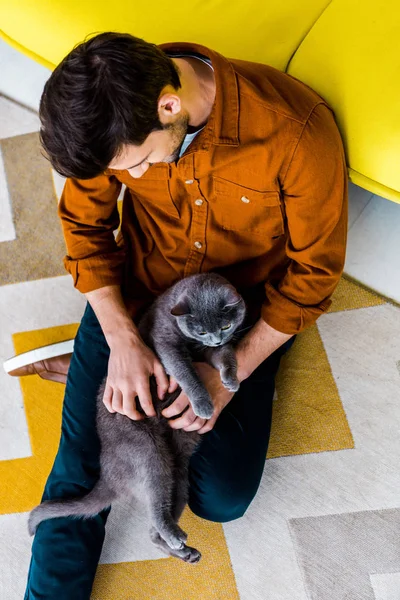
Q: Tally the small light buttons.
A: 4